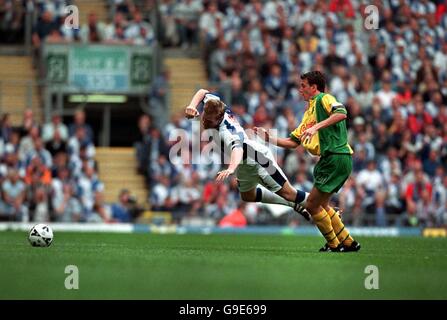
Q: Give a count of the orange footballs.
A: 0